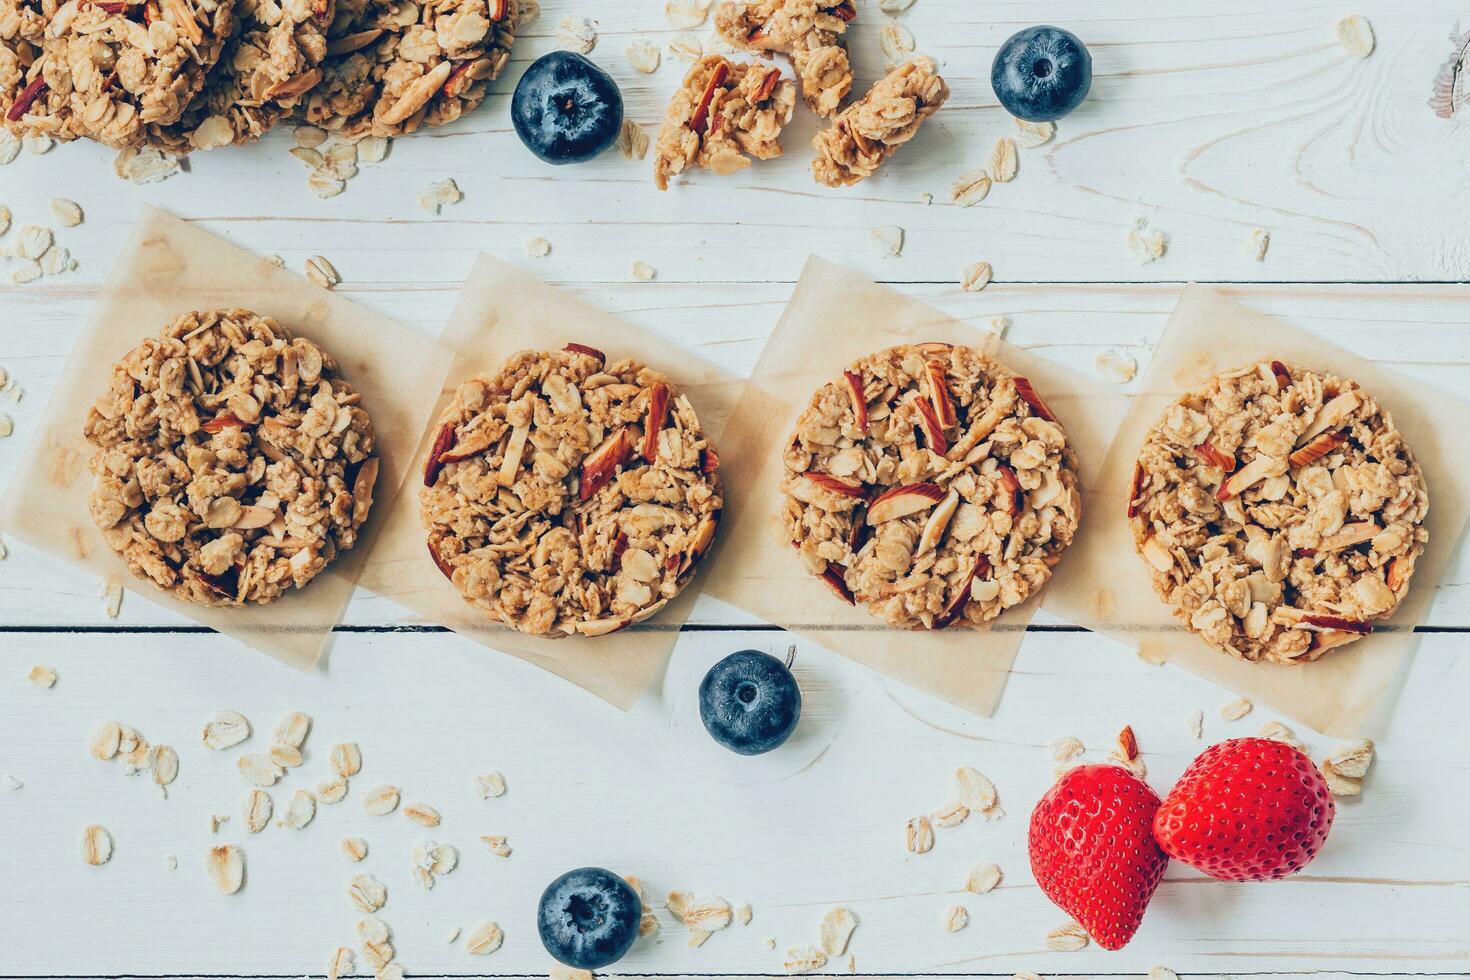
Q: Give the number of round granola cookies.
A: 4